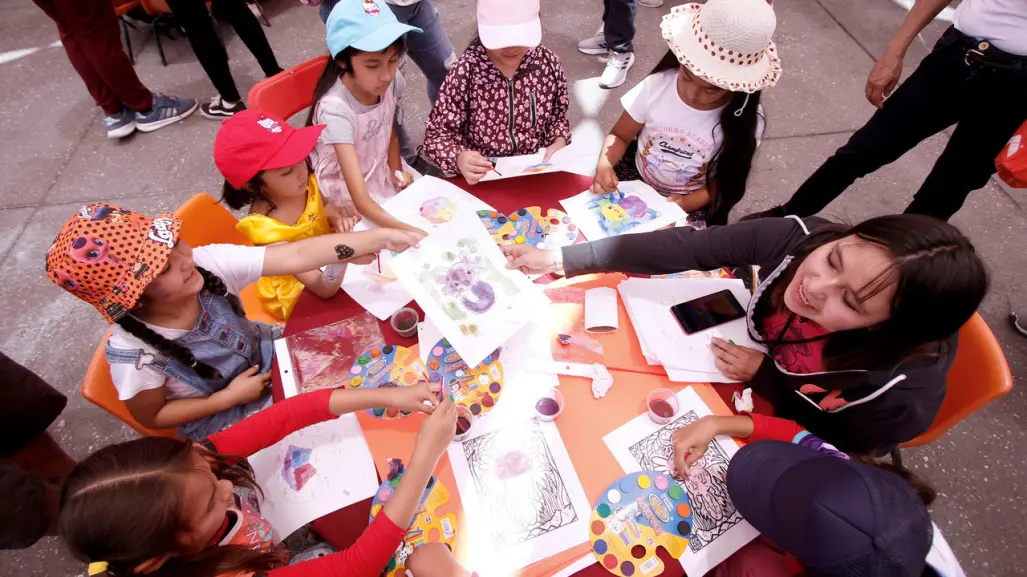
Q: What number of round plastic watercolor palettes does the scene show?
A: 6